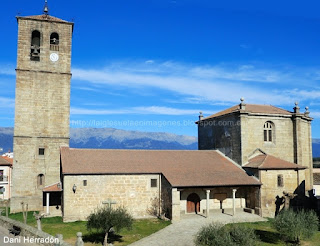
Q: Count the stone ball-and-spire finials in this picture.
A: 4